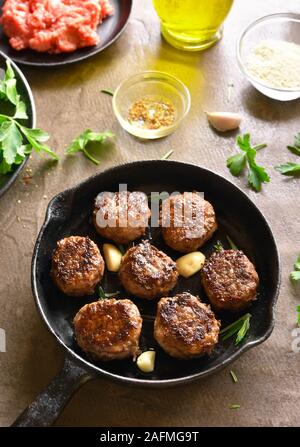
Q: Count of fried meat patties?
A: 7